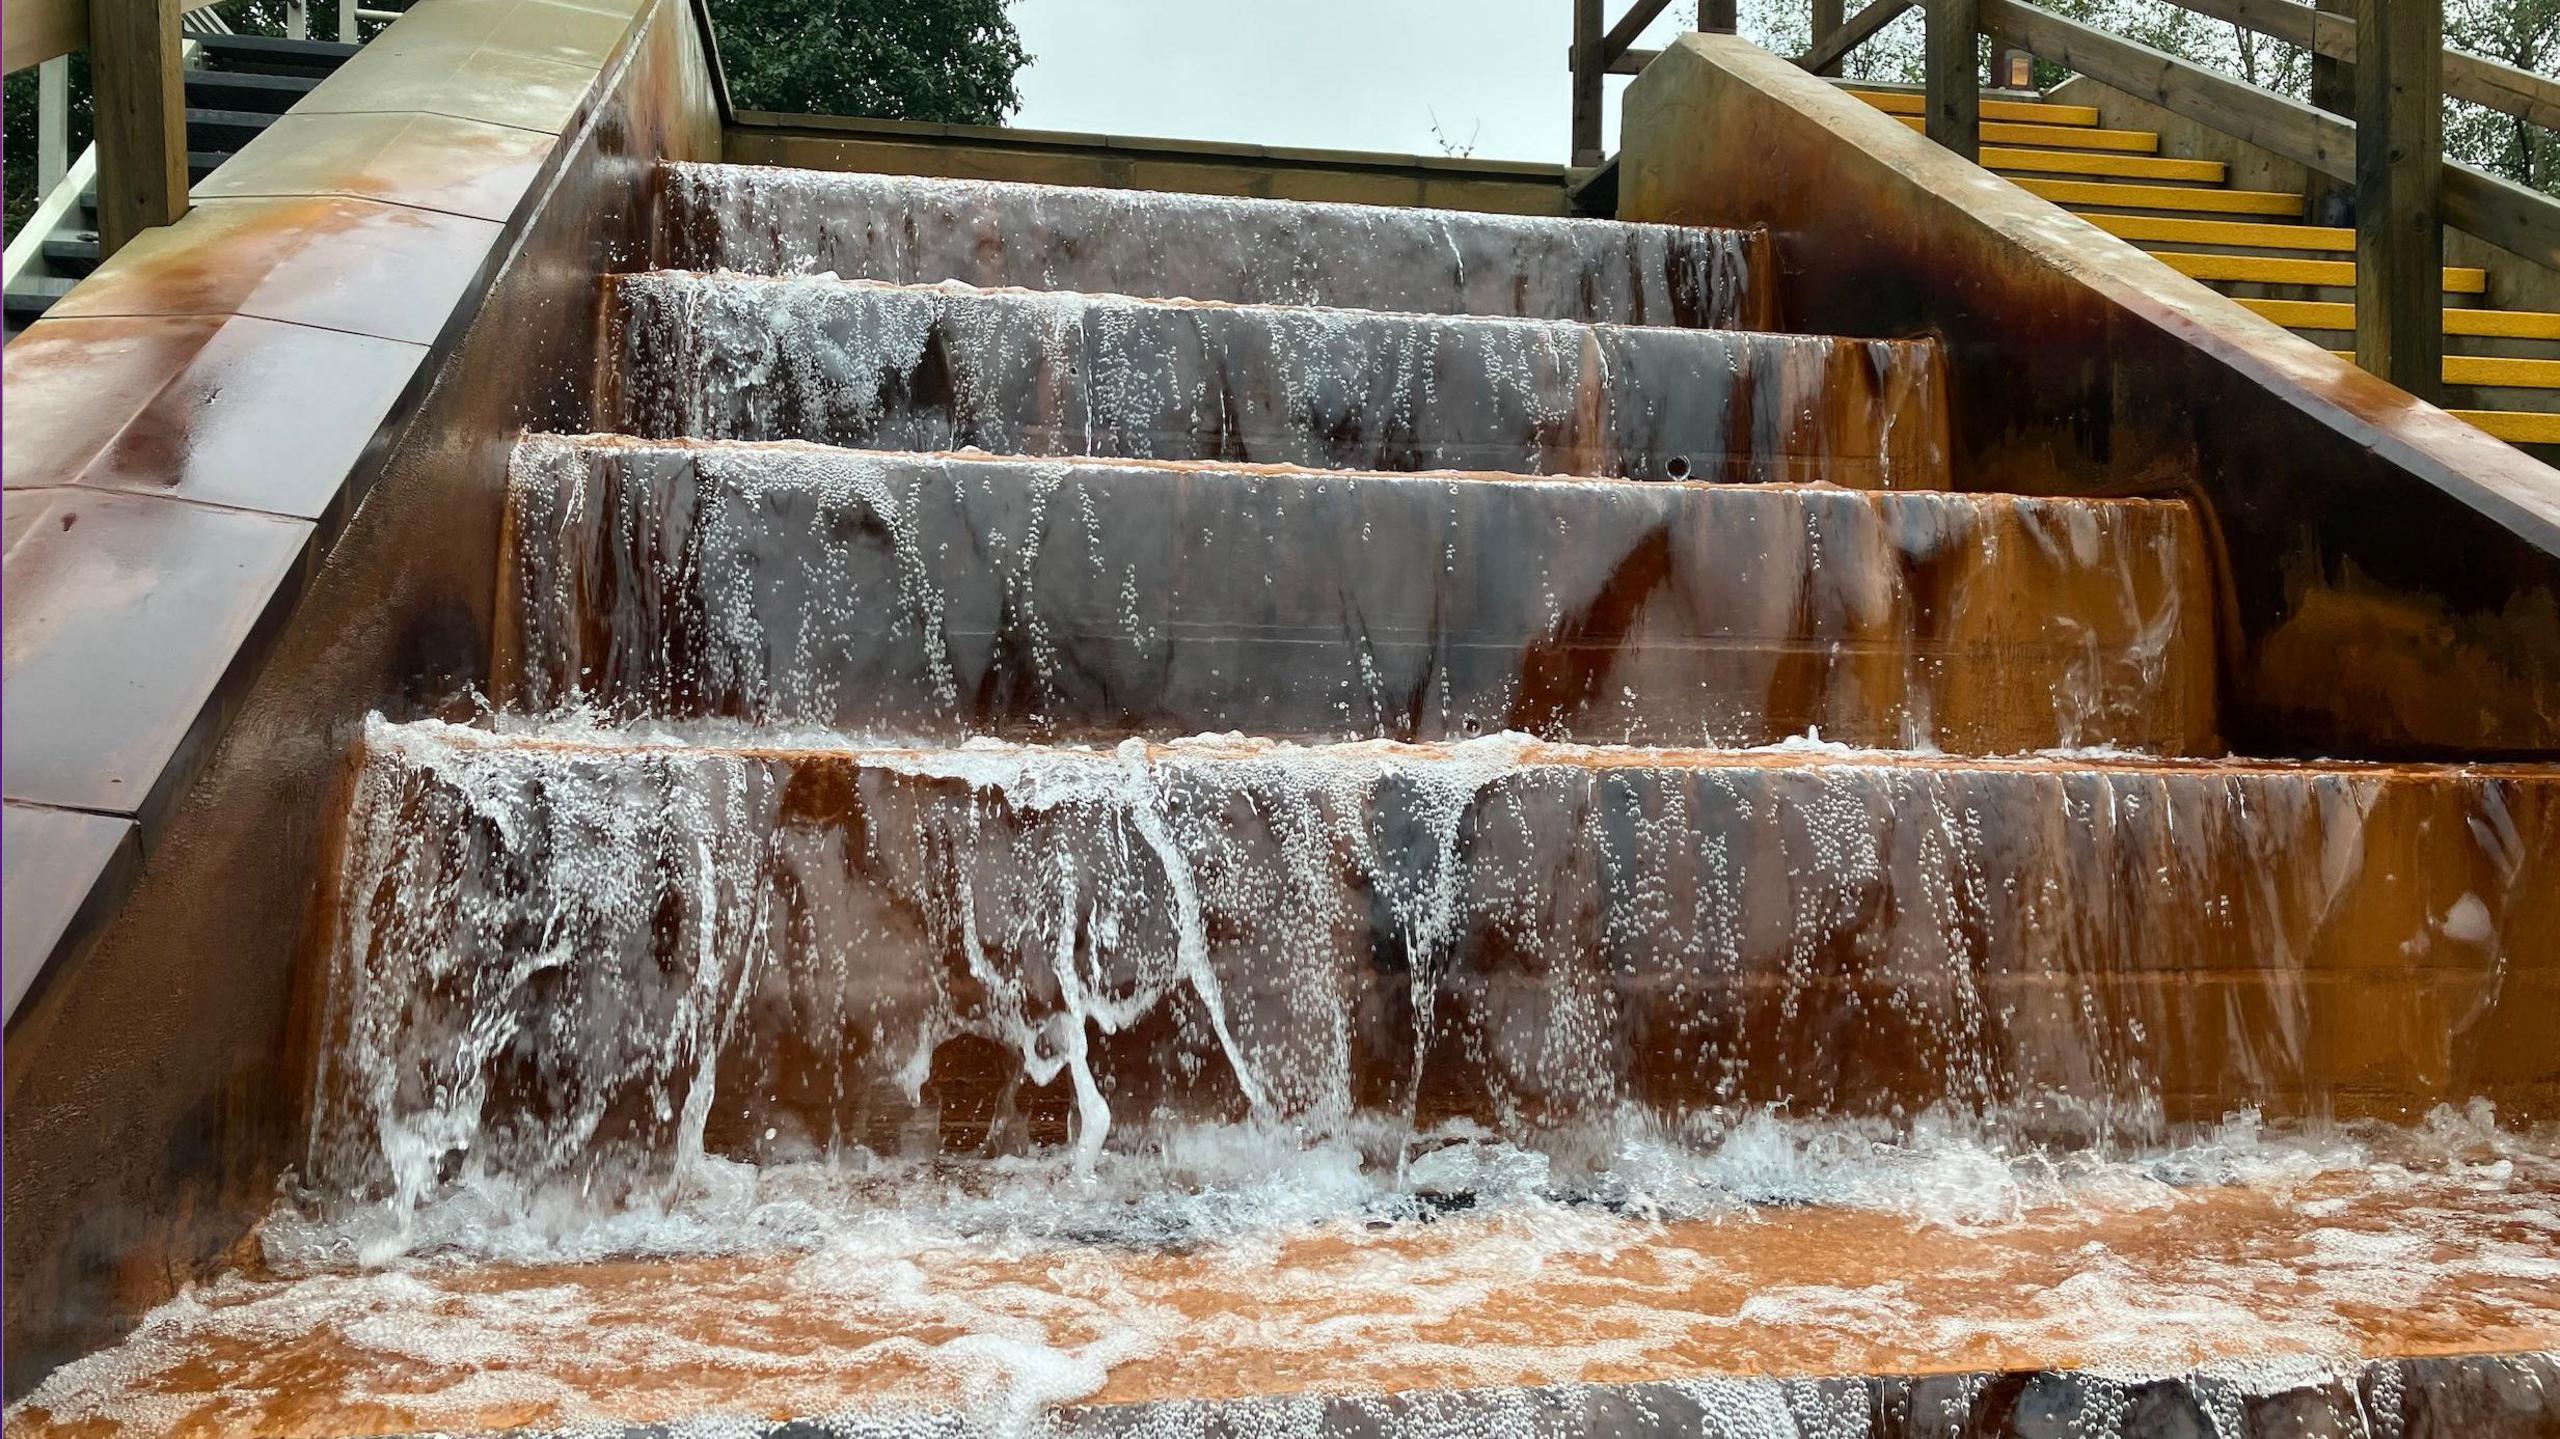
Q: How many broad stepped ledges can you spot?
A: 5